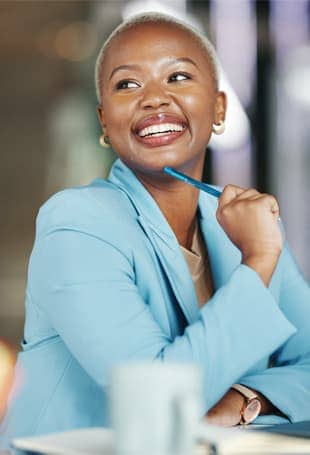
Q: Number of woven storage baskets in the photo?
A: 0